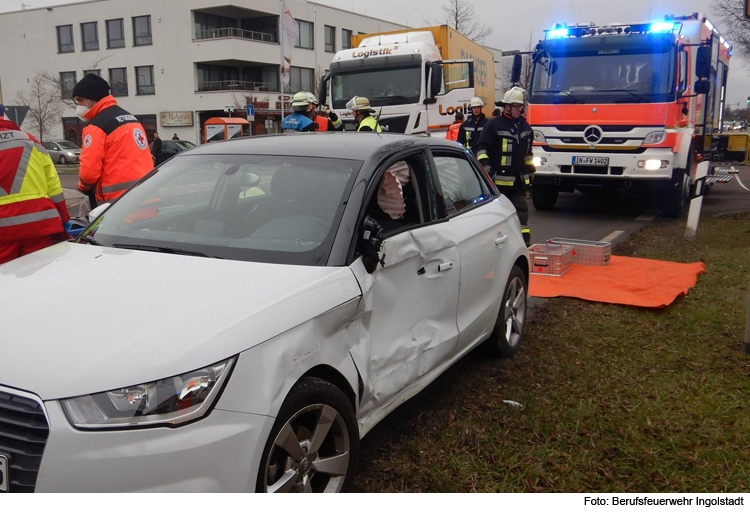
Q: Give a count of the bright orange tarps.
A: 1